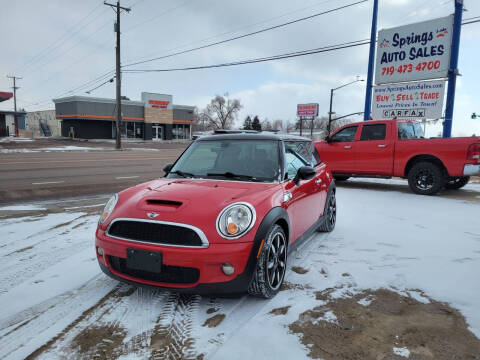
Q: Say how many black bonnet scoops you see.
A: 1